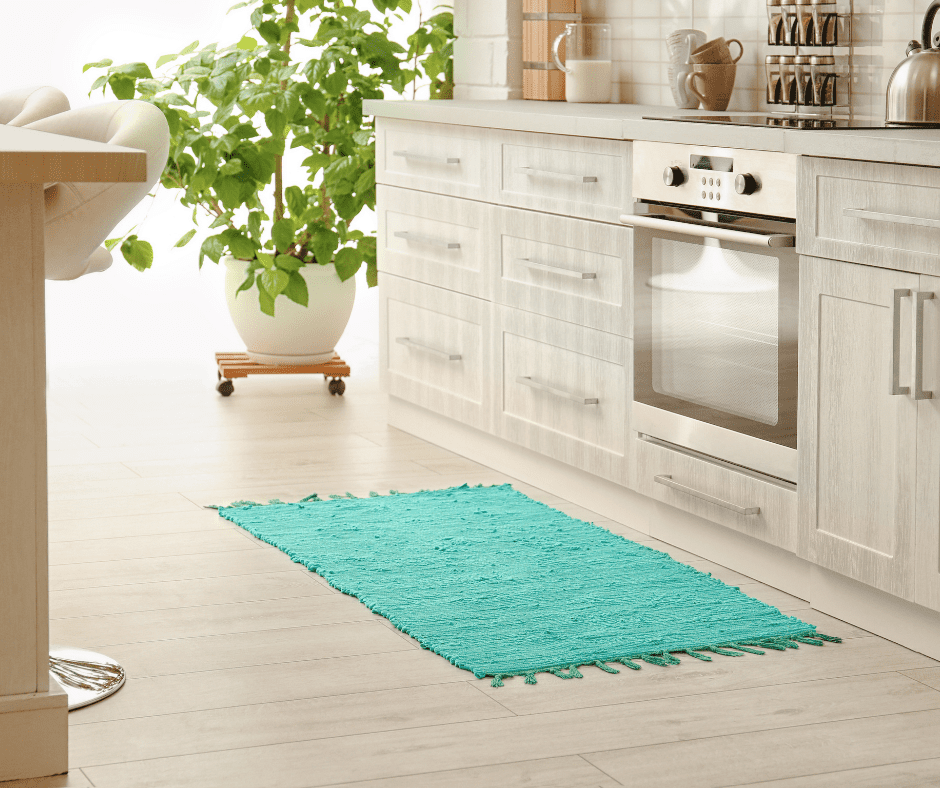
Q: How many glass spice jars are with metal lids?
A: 8